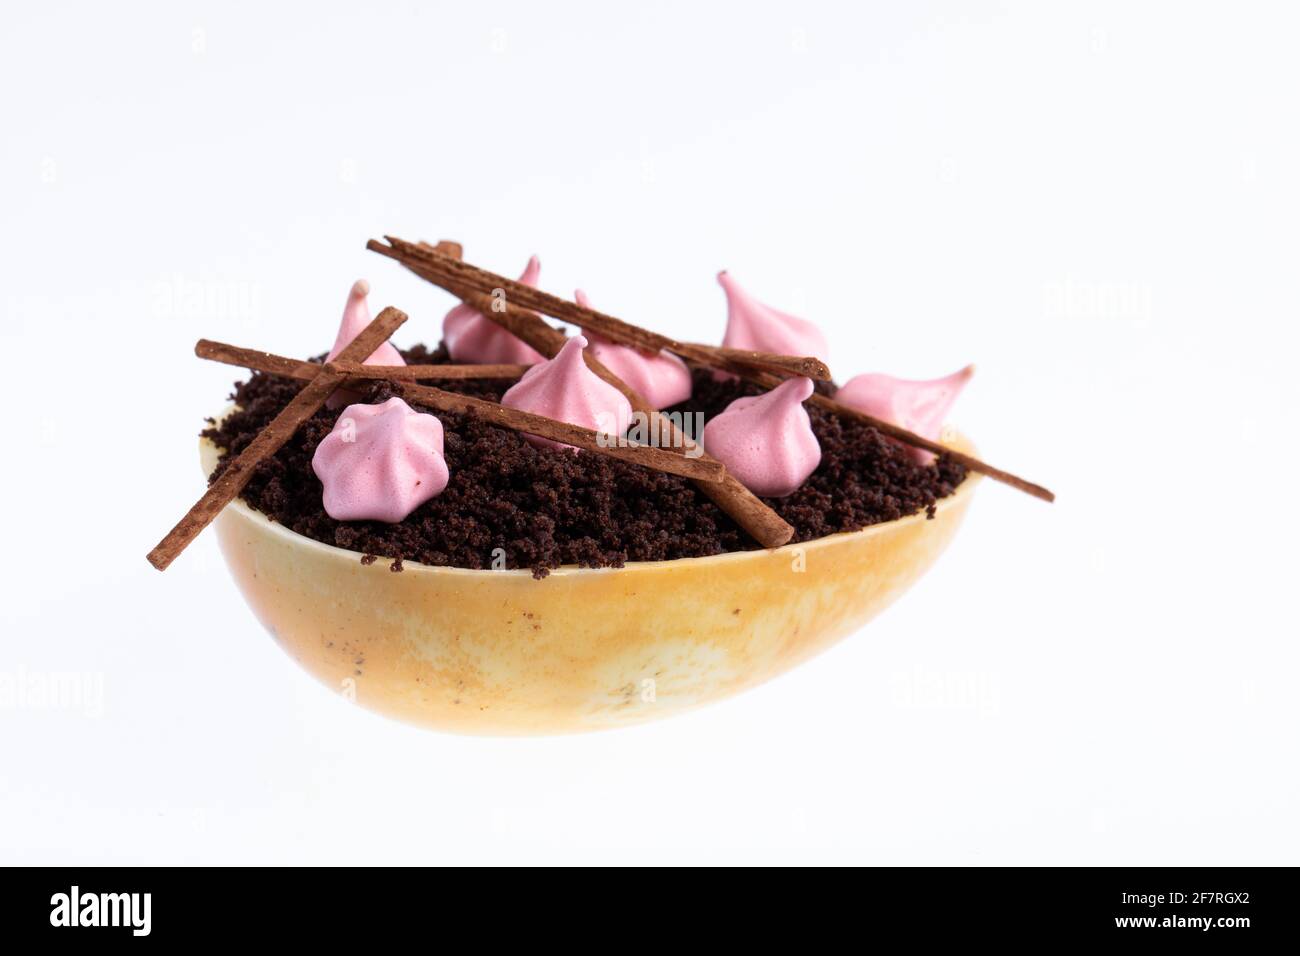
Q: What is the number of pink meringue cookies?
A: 8